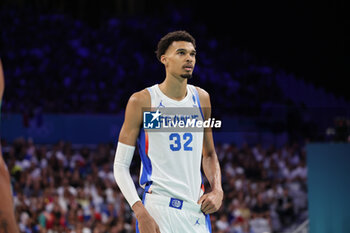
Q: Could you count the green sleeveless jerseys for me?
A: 0